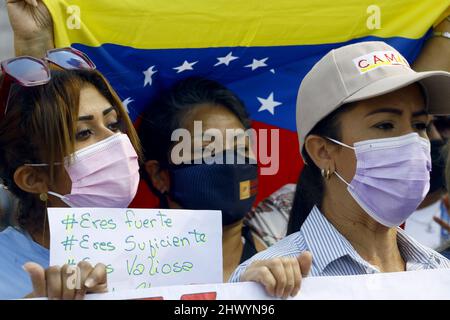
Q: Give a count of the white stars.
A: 6